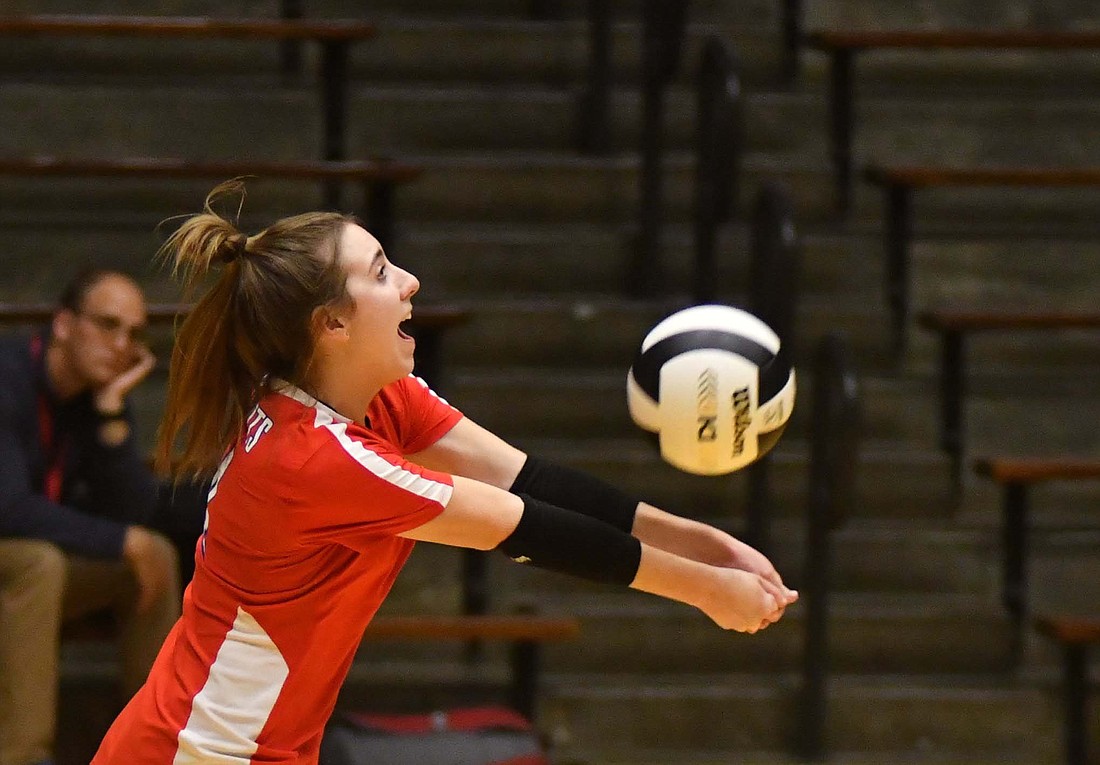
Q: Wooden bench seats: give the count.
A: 9